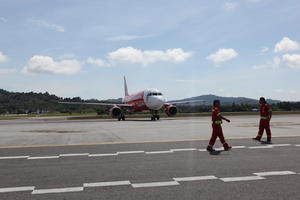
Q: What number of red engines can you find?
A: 2